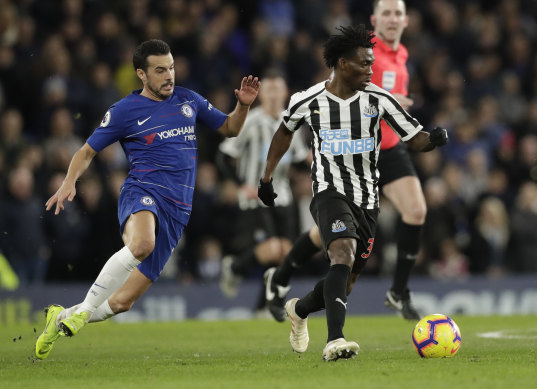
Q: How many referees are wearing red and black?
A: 1